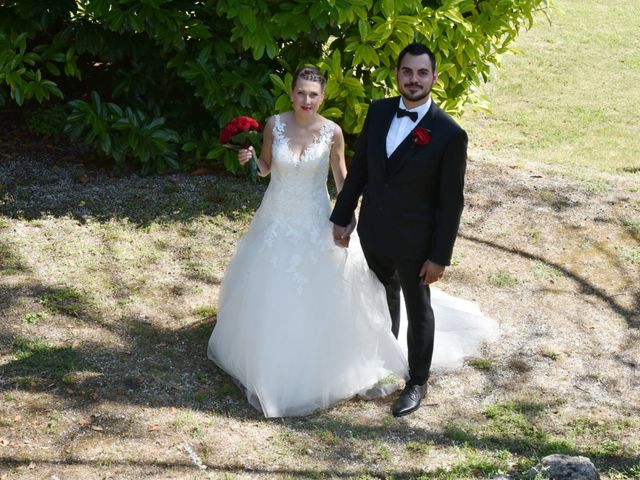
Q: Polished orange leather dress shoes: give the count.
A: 0